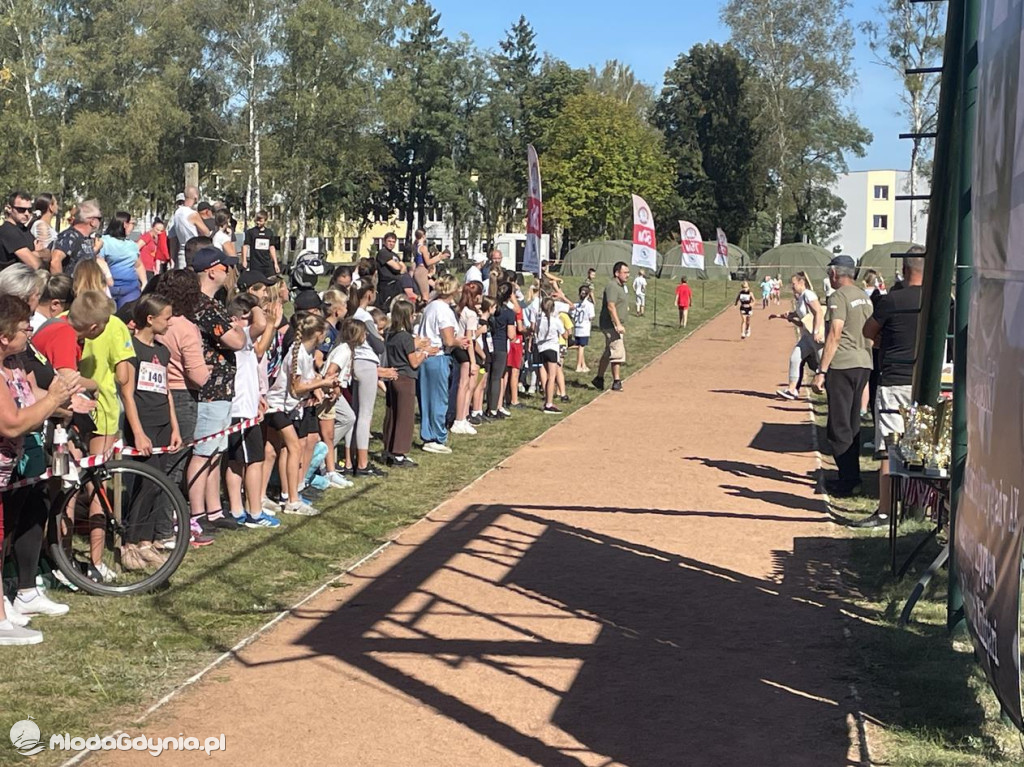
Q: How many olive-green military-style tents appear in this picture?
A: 4